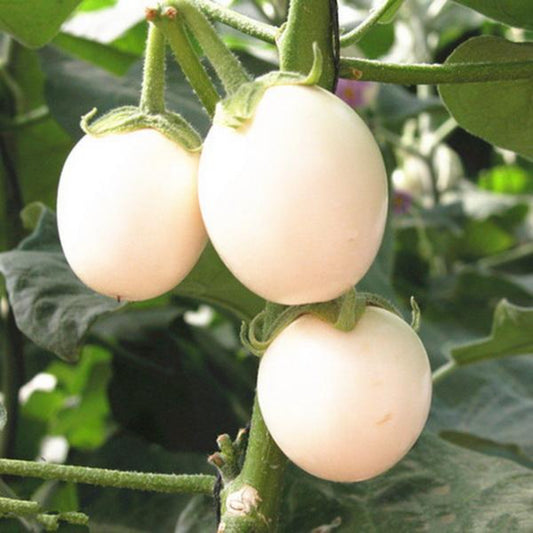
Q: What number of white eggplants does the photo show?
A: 3